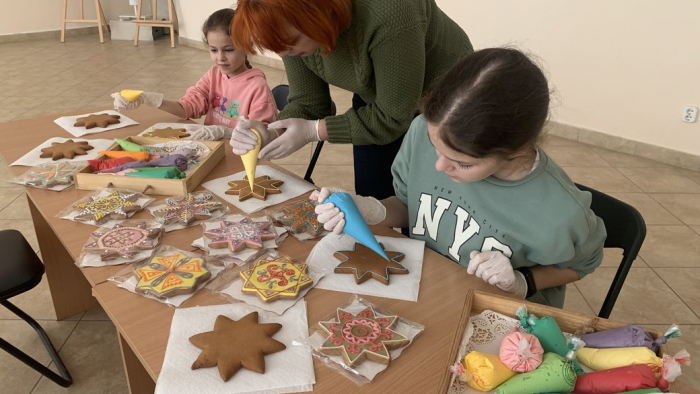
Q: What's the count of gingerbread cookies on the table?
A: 15